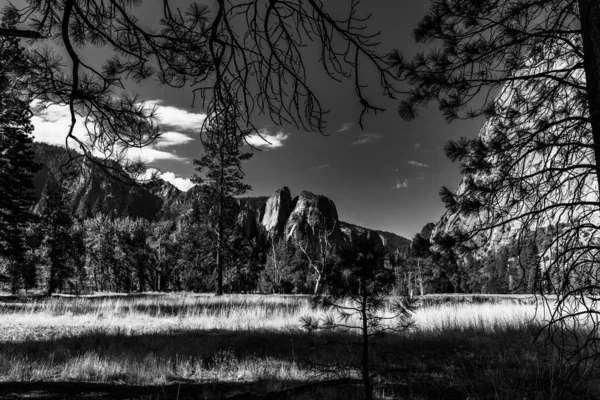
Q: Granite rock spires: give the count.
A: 2